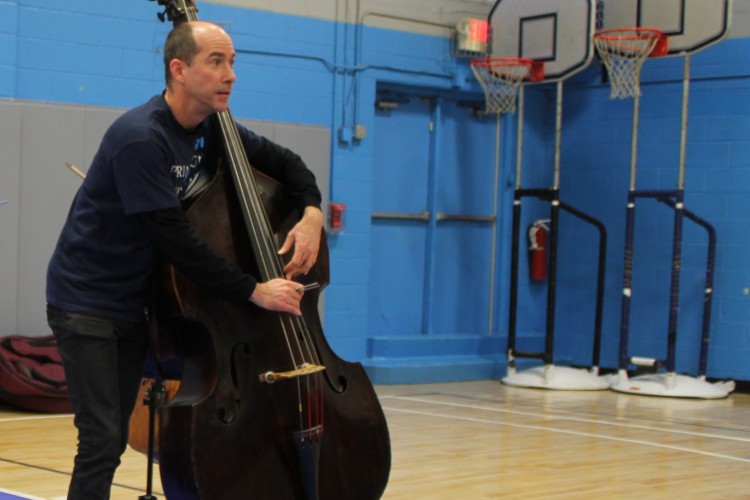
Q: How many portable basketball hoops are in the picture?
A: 2